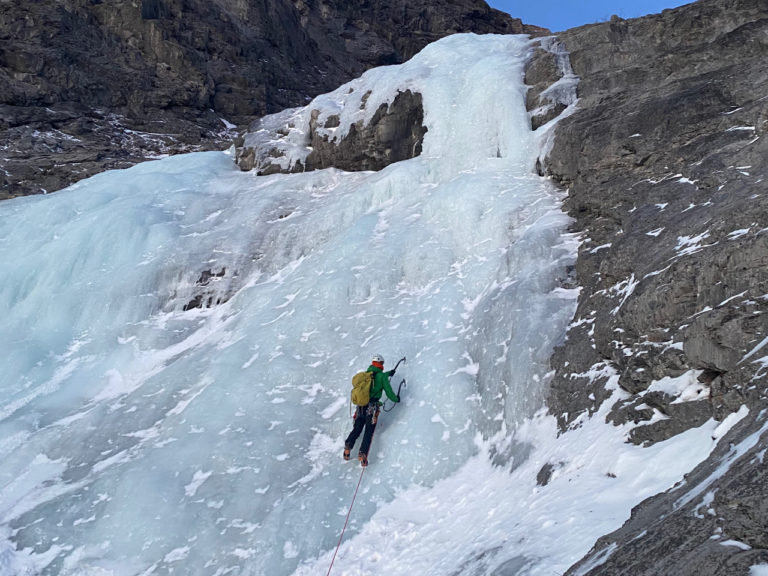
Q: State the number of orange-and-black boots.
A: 2